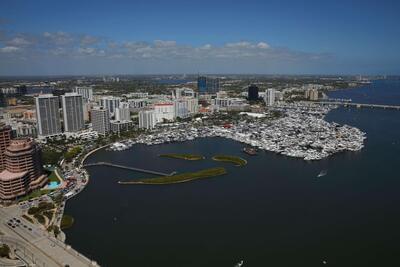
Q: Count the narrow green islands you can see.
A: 3